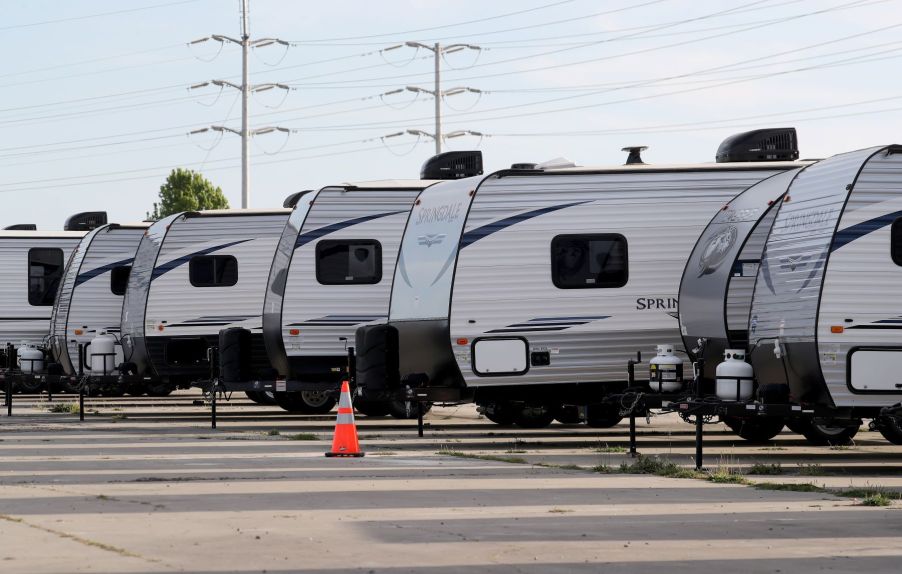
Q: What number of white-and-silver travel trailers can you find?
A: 7